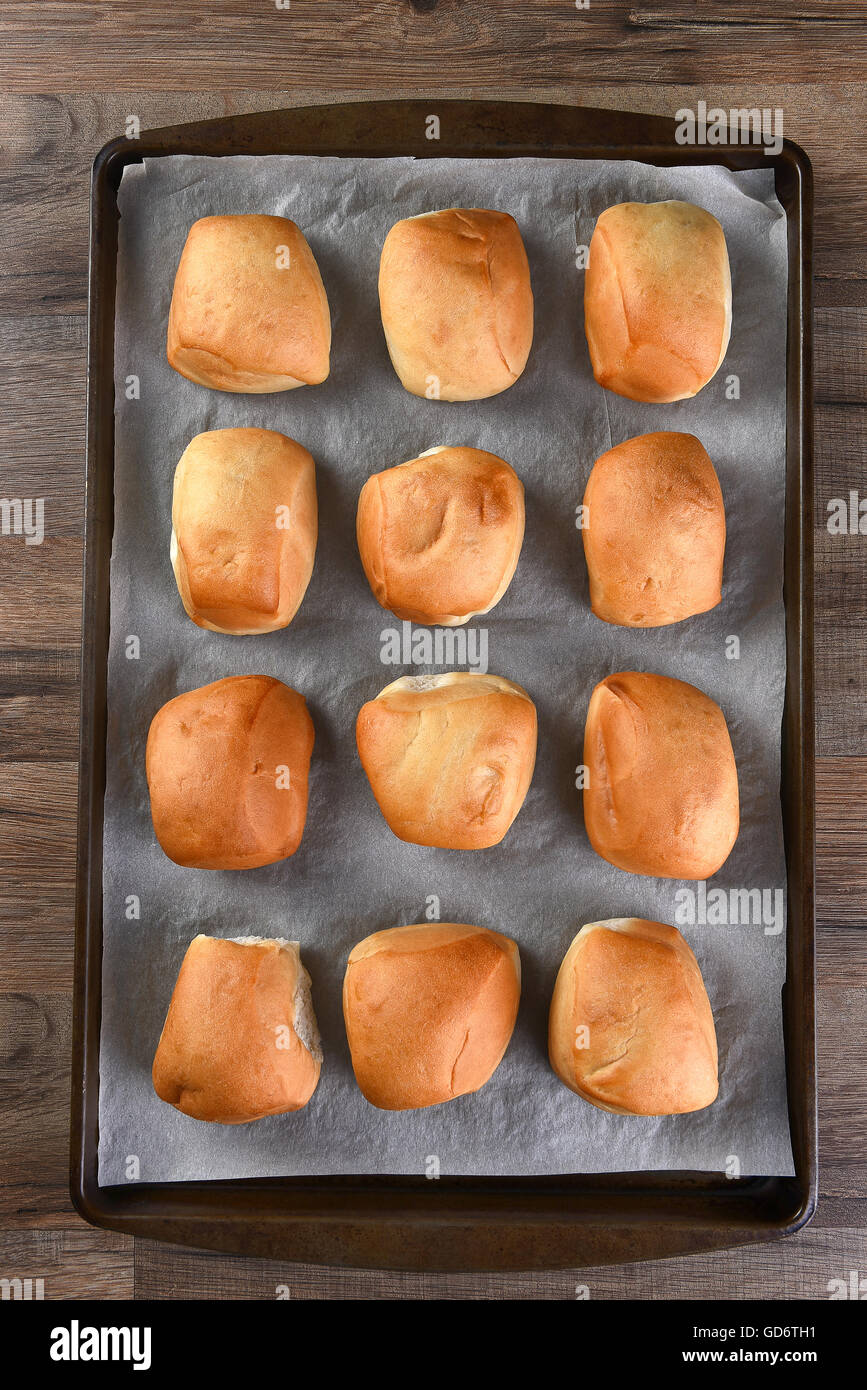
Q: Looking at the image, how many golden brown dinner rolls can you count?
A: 12